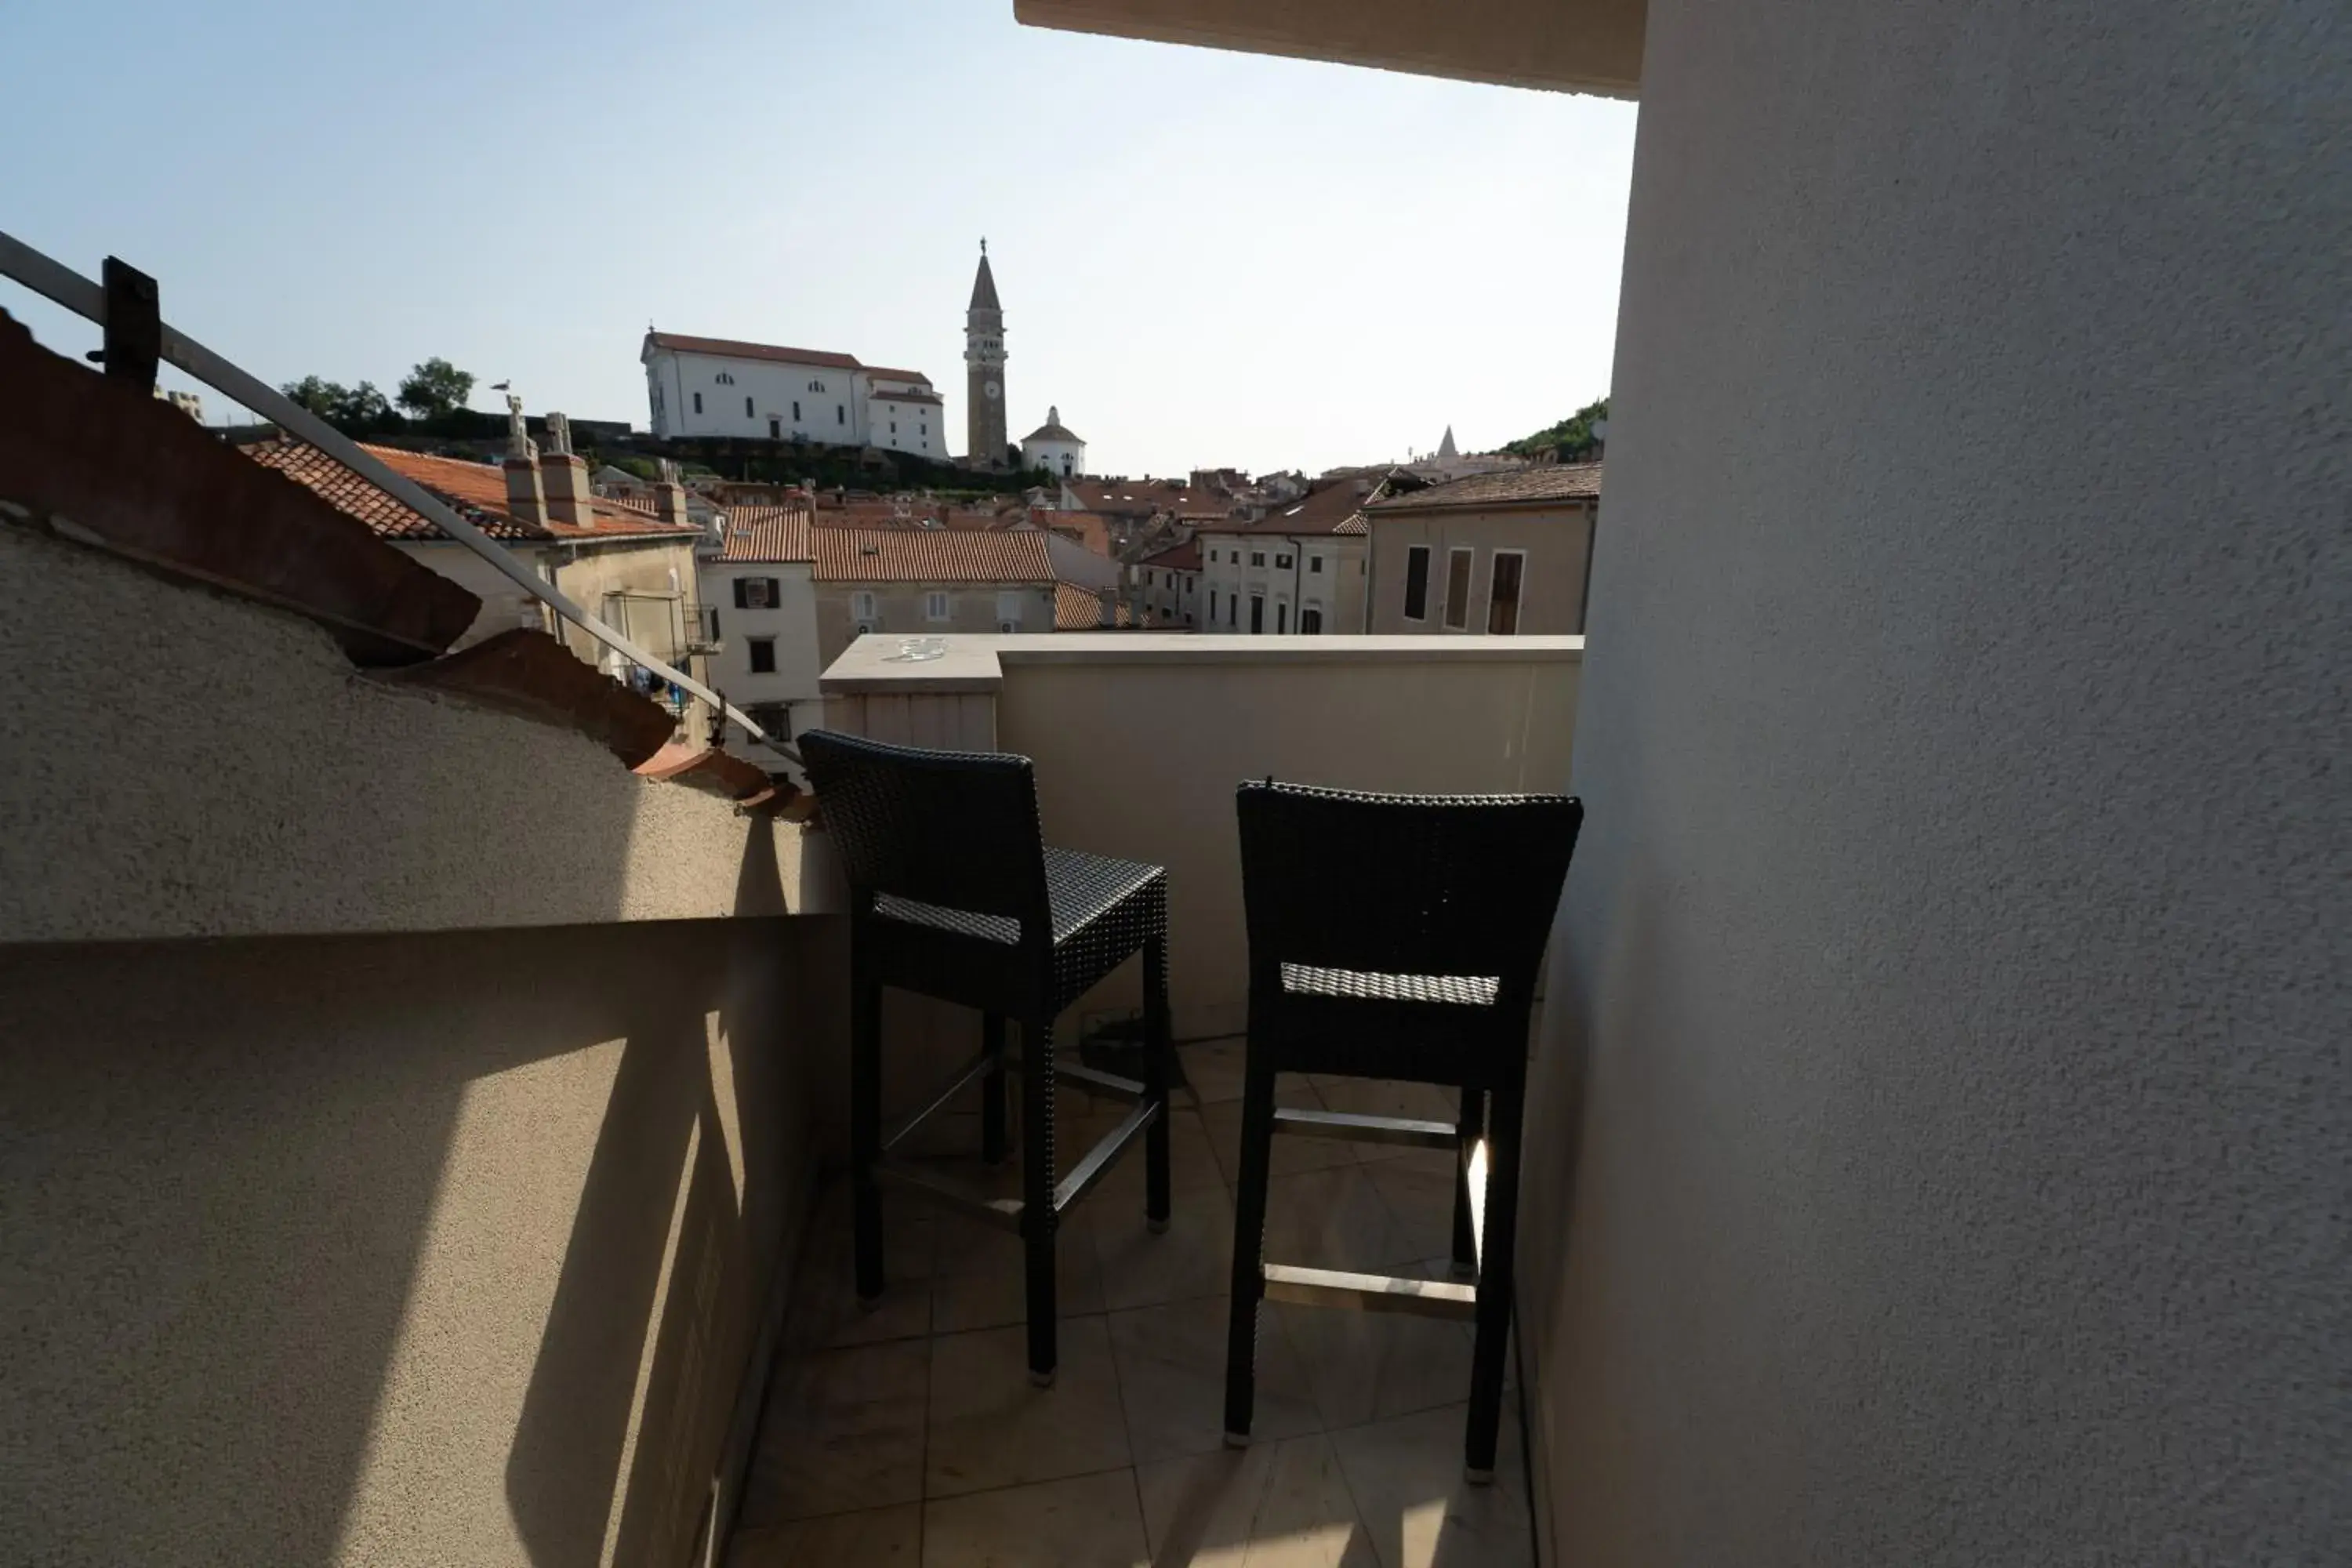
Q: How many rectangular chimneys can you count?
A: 3